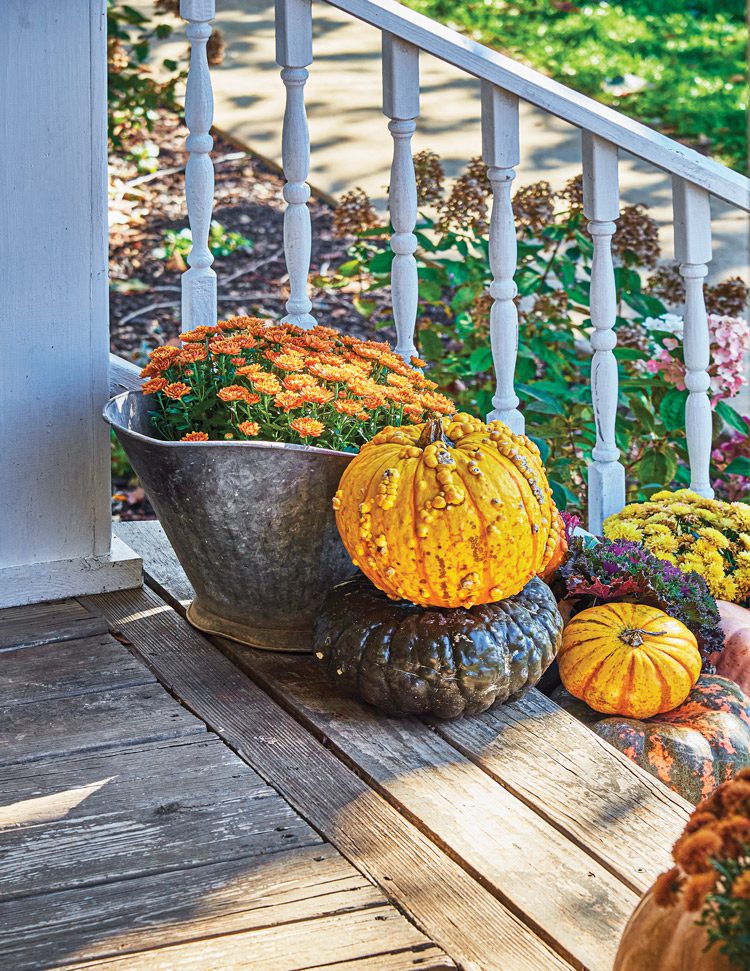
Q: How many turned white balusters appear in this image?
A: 6